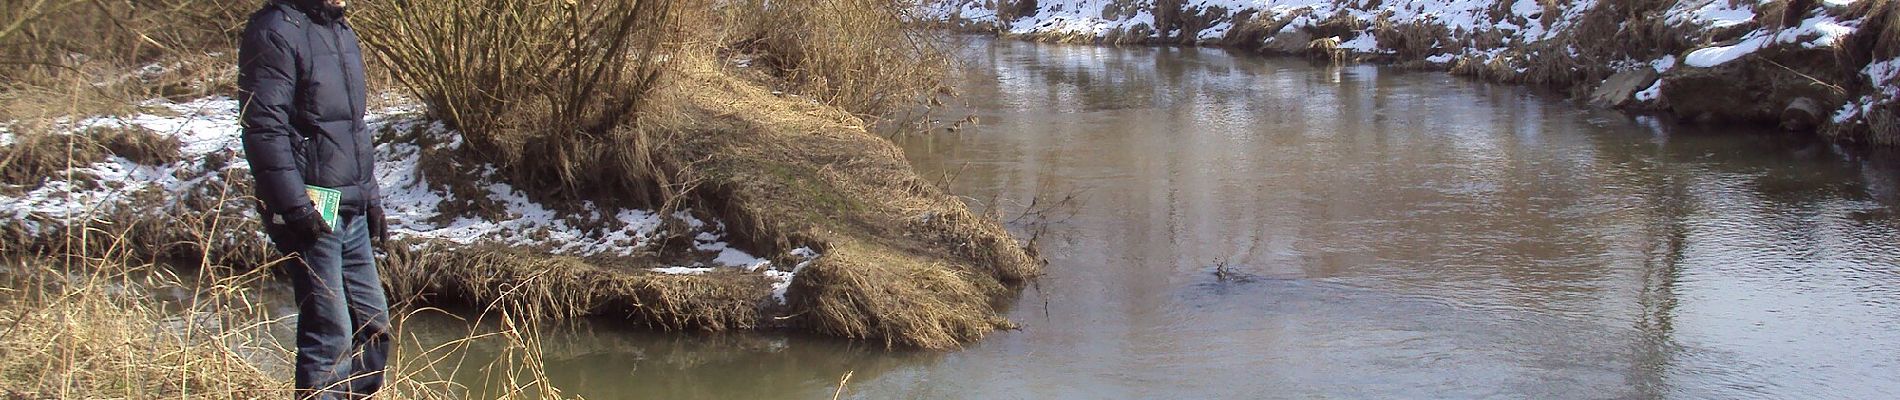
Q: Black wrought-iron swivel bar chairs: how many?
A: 0